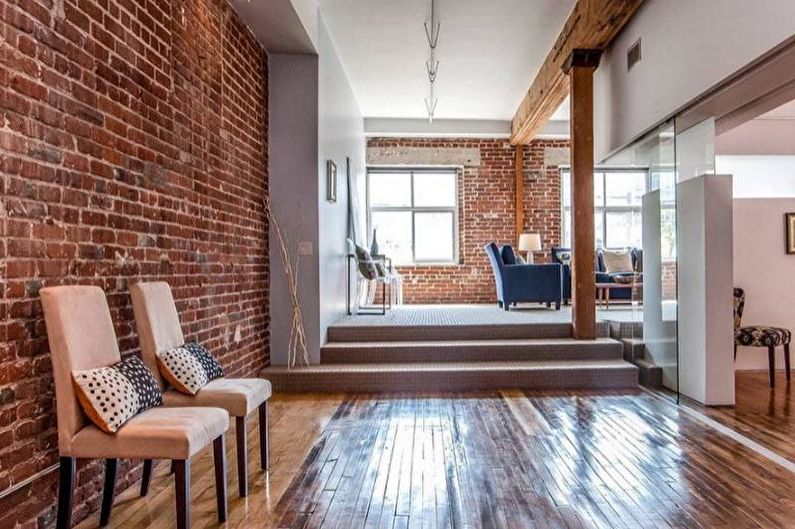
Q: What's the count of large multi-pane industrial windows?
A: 2